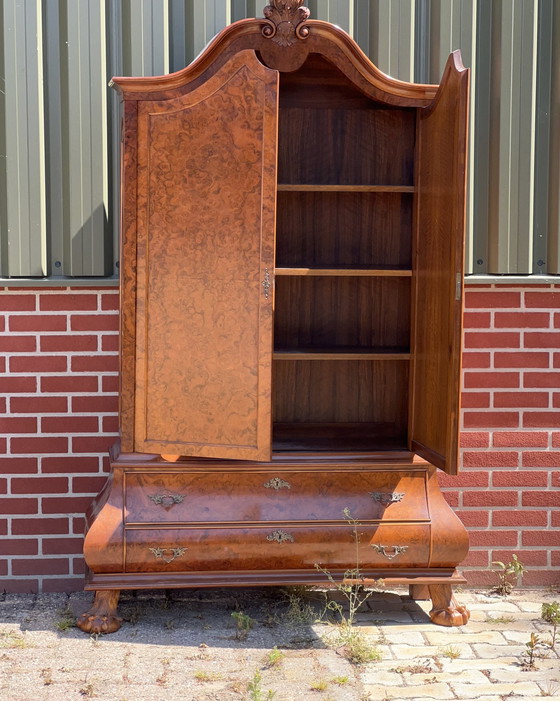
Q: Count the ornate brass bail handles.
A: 4